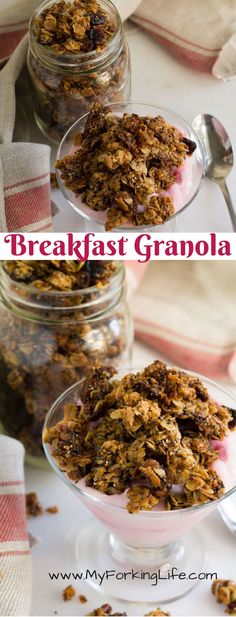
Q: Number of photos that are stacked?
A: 2